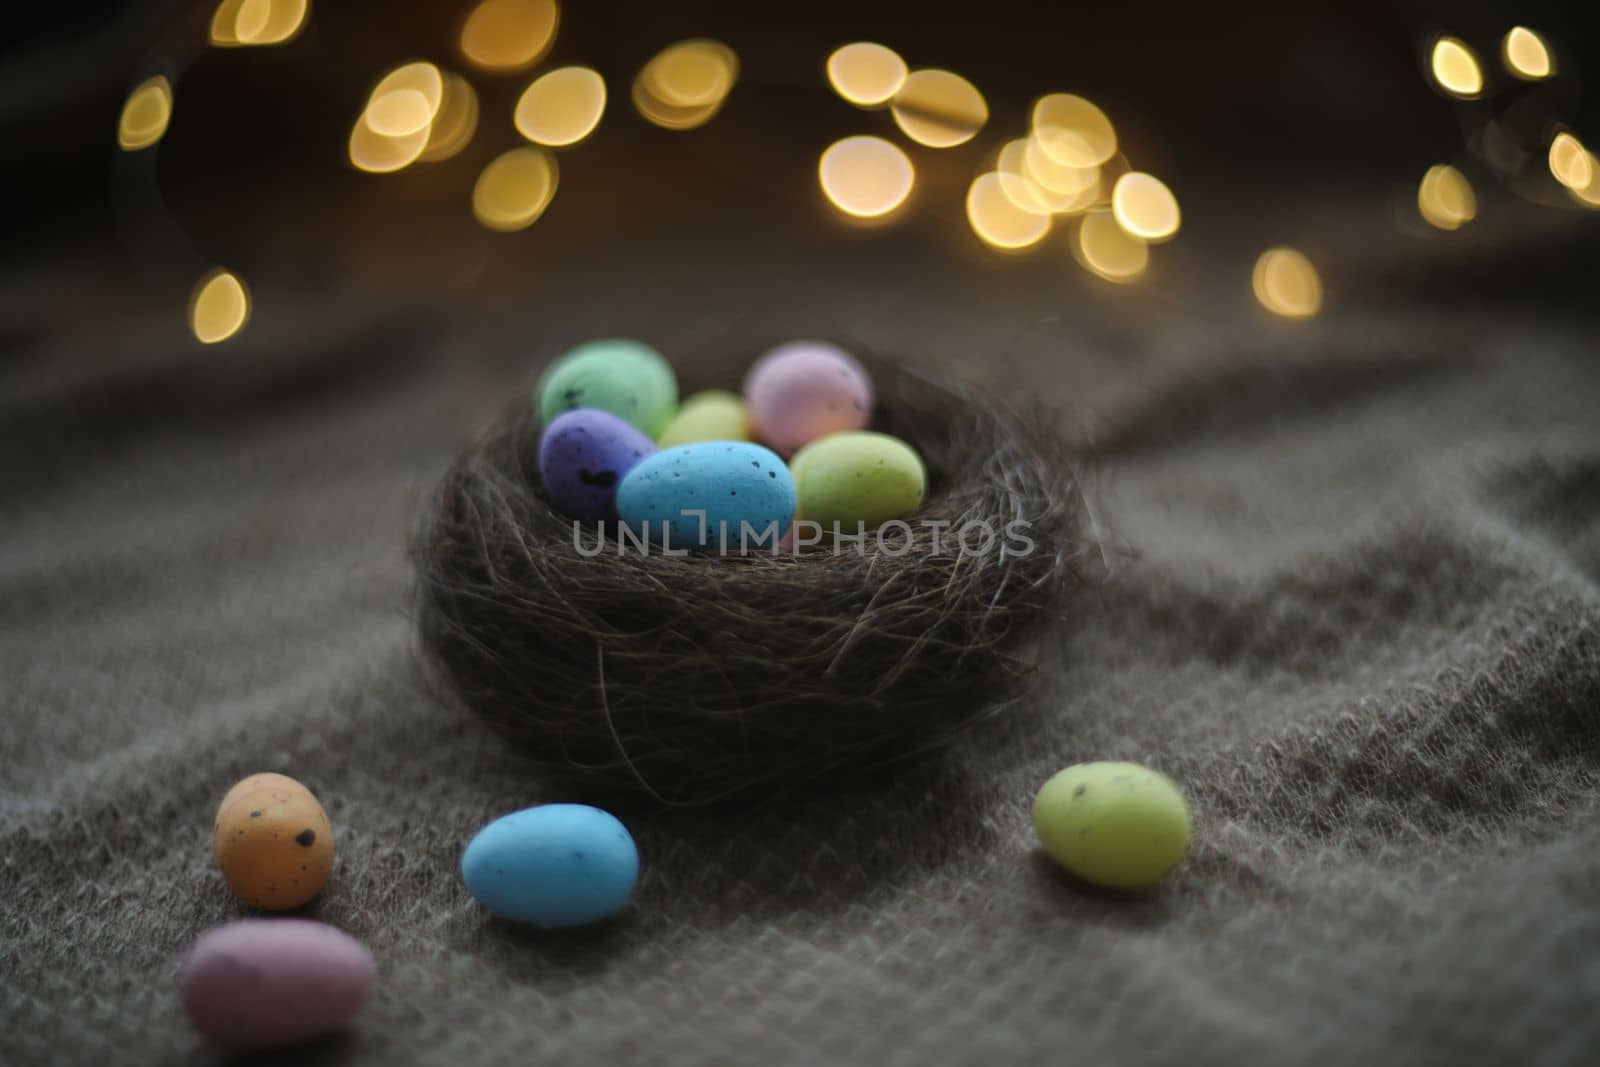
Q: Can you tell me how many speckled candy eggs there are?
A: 10